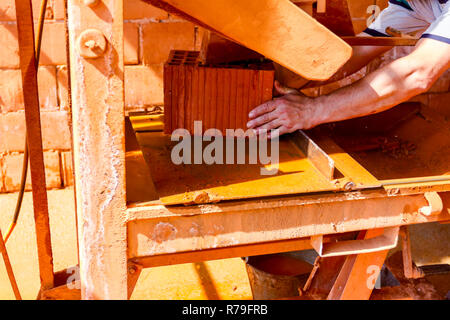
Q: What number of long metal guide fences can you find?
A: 1